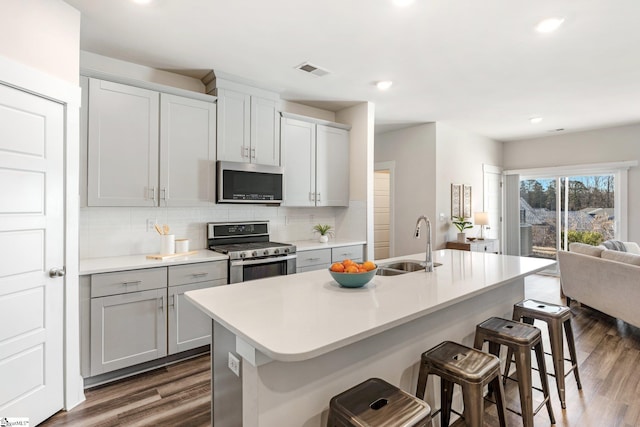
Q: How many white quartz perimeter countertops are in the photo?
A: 2